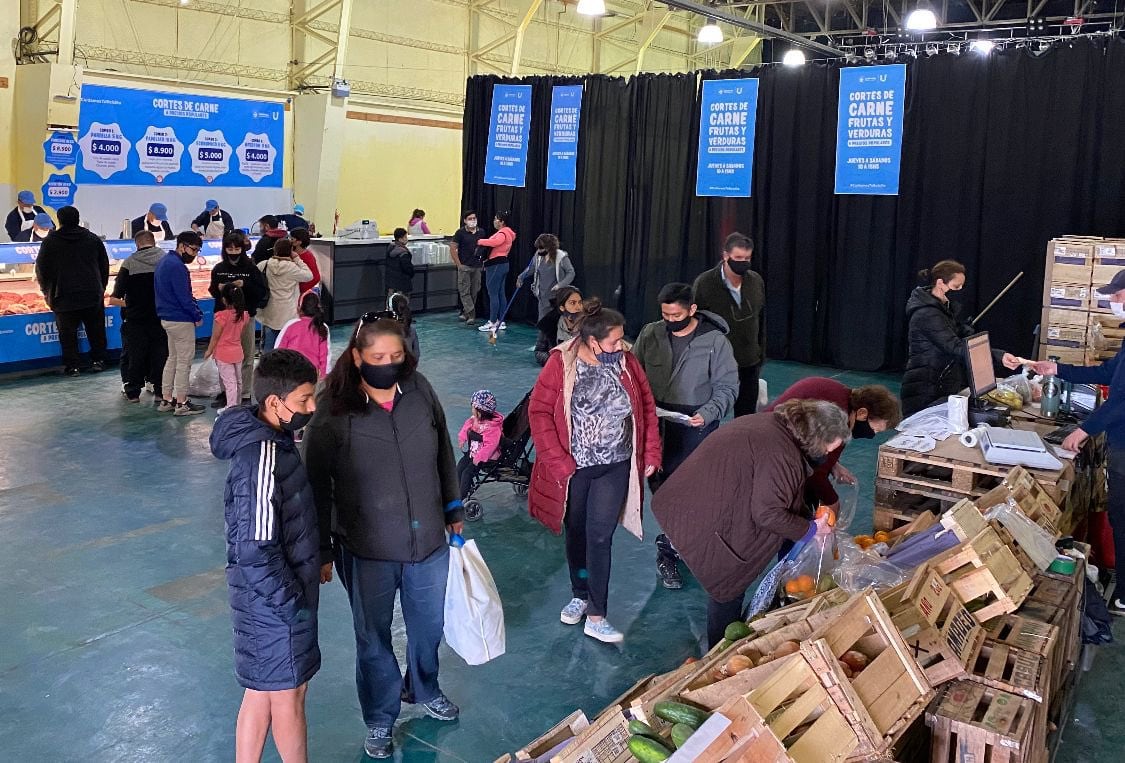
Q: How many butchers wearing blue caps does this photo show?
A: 5